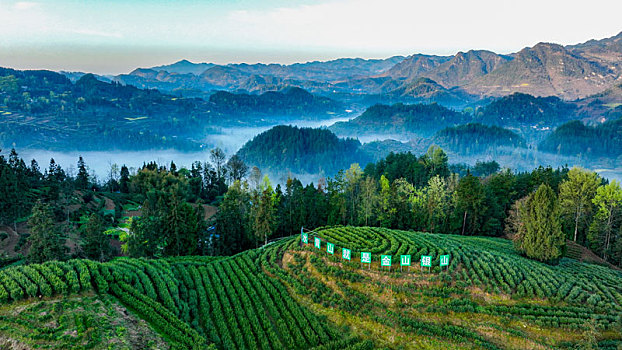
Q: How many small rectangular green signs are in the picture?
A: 9